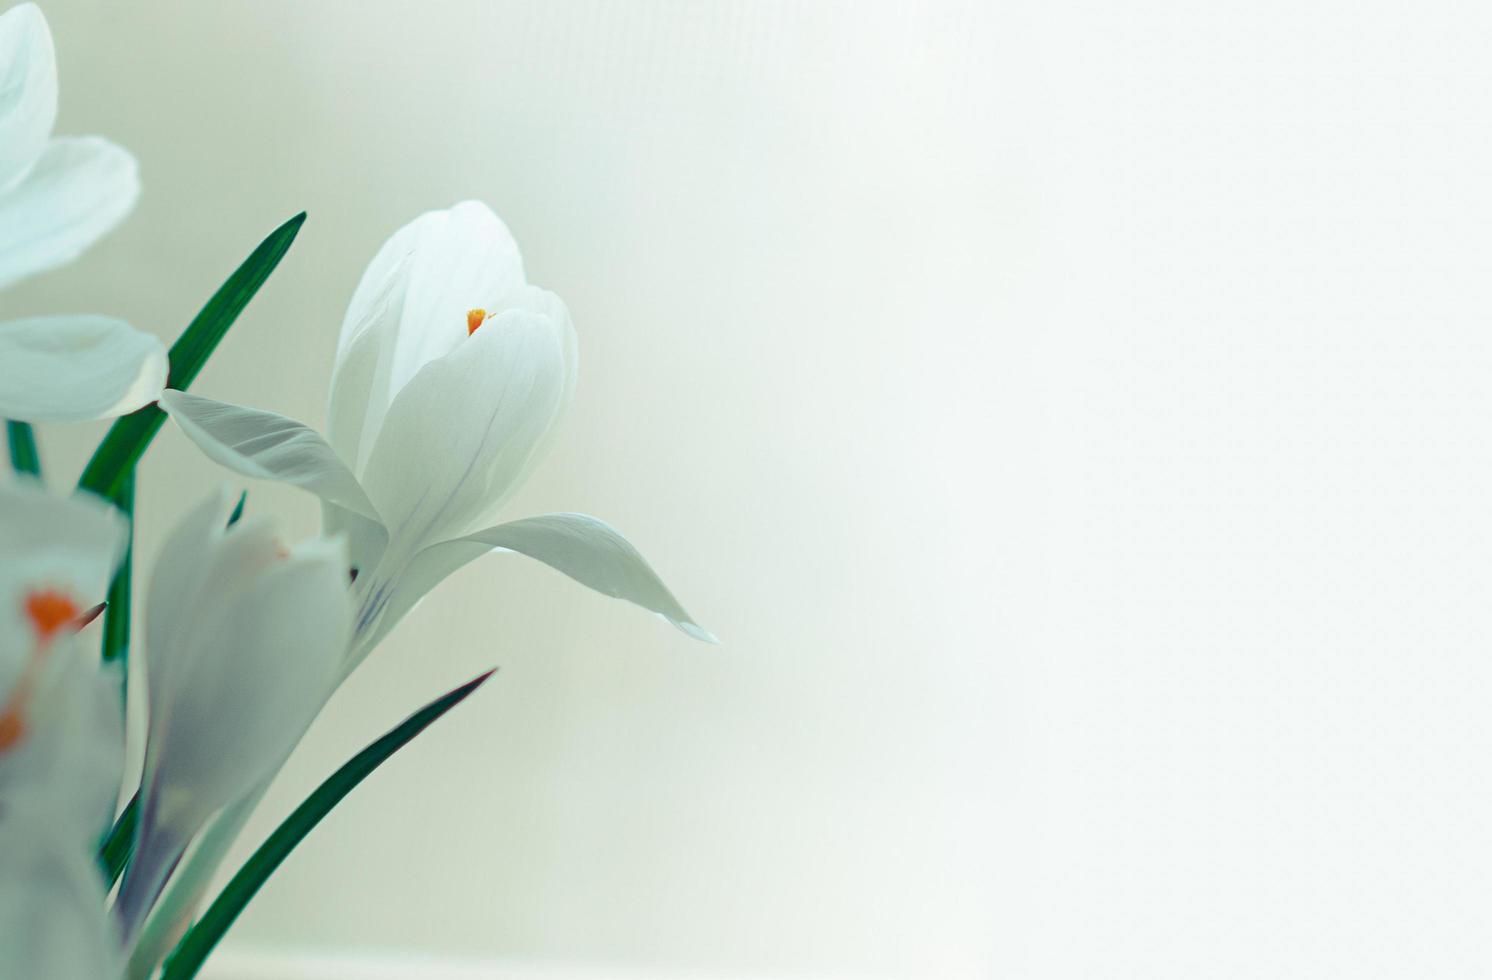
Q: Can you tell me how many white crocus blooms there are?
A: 4